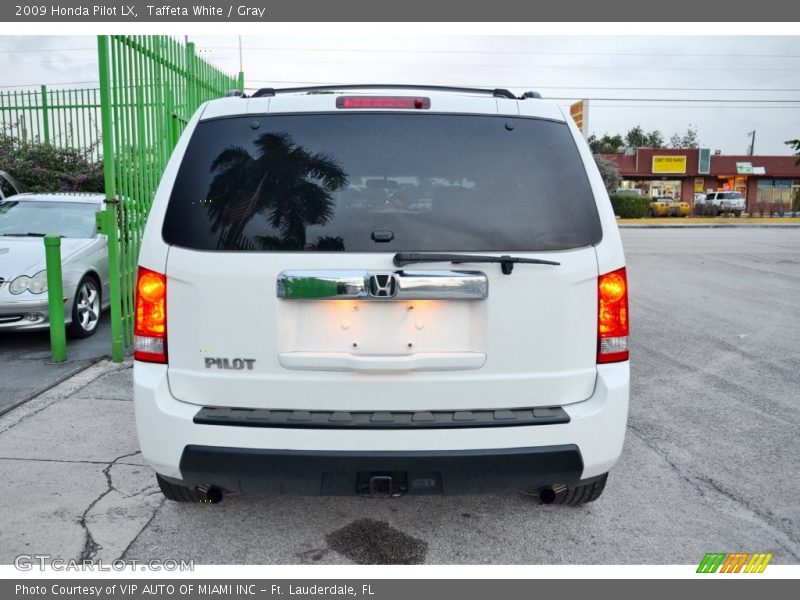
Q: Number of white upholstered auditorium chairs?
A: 0